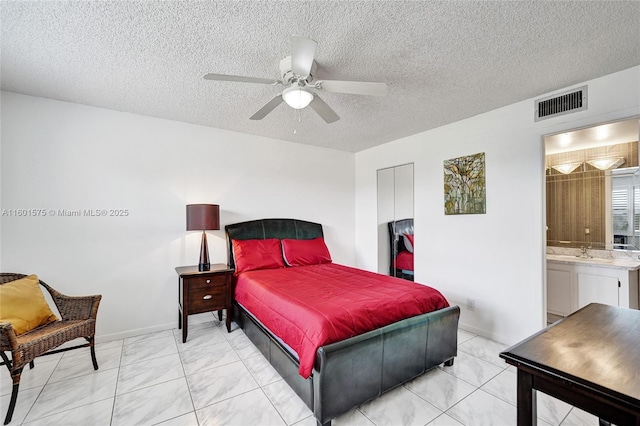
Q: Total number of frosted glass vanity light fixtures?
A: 2